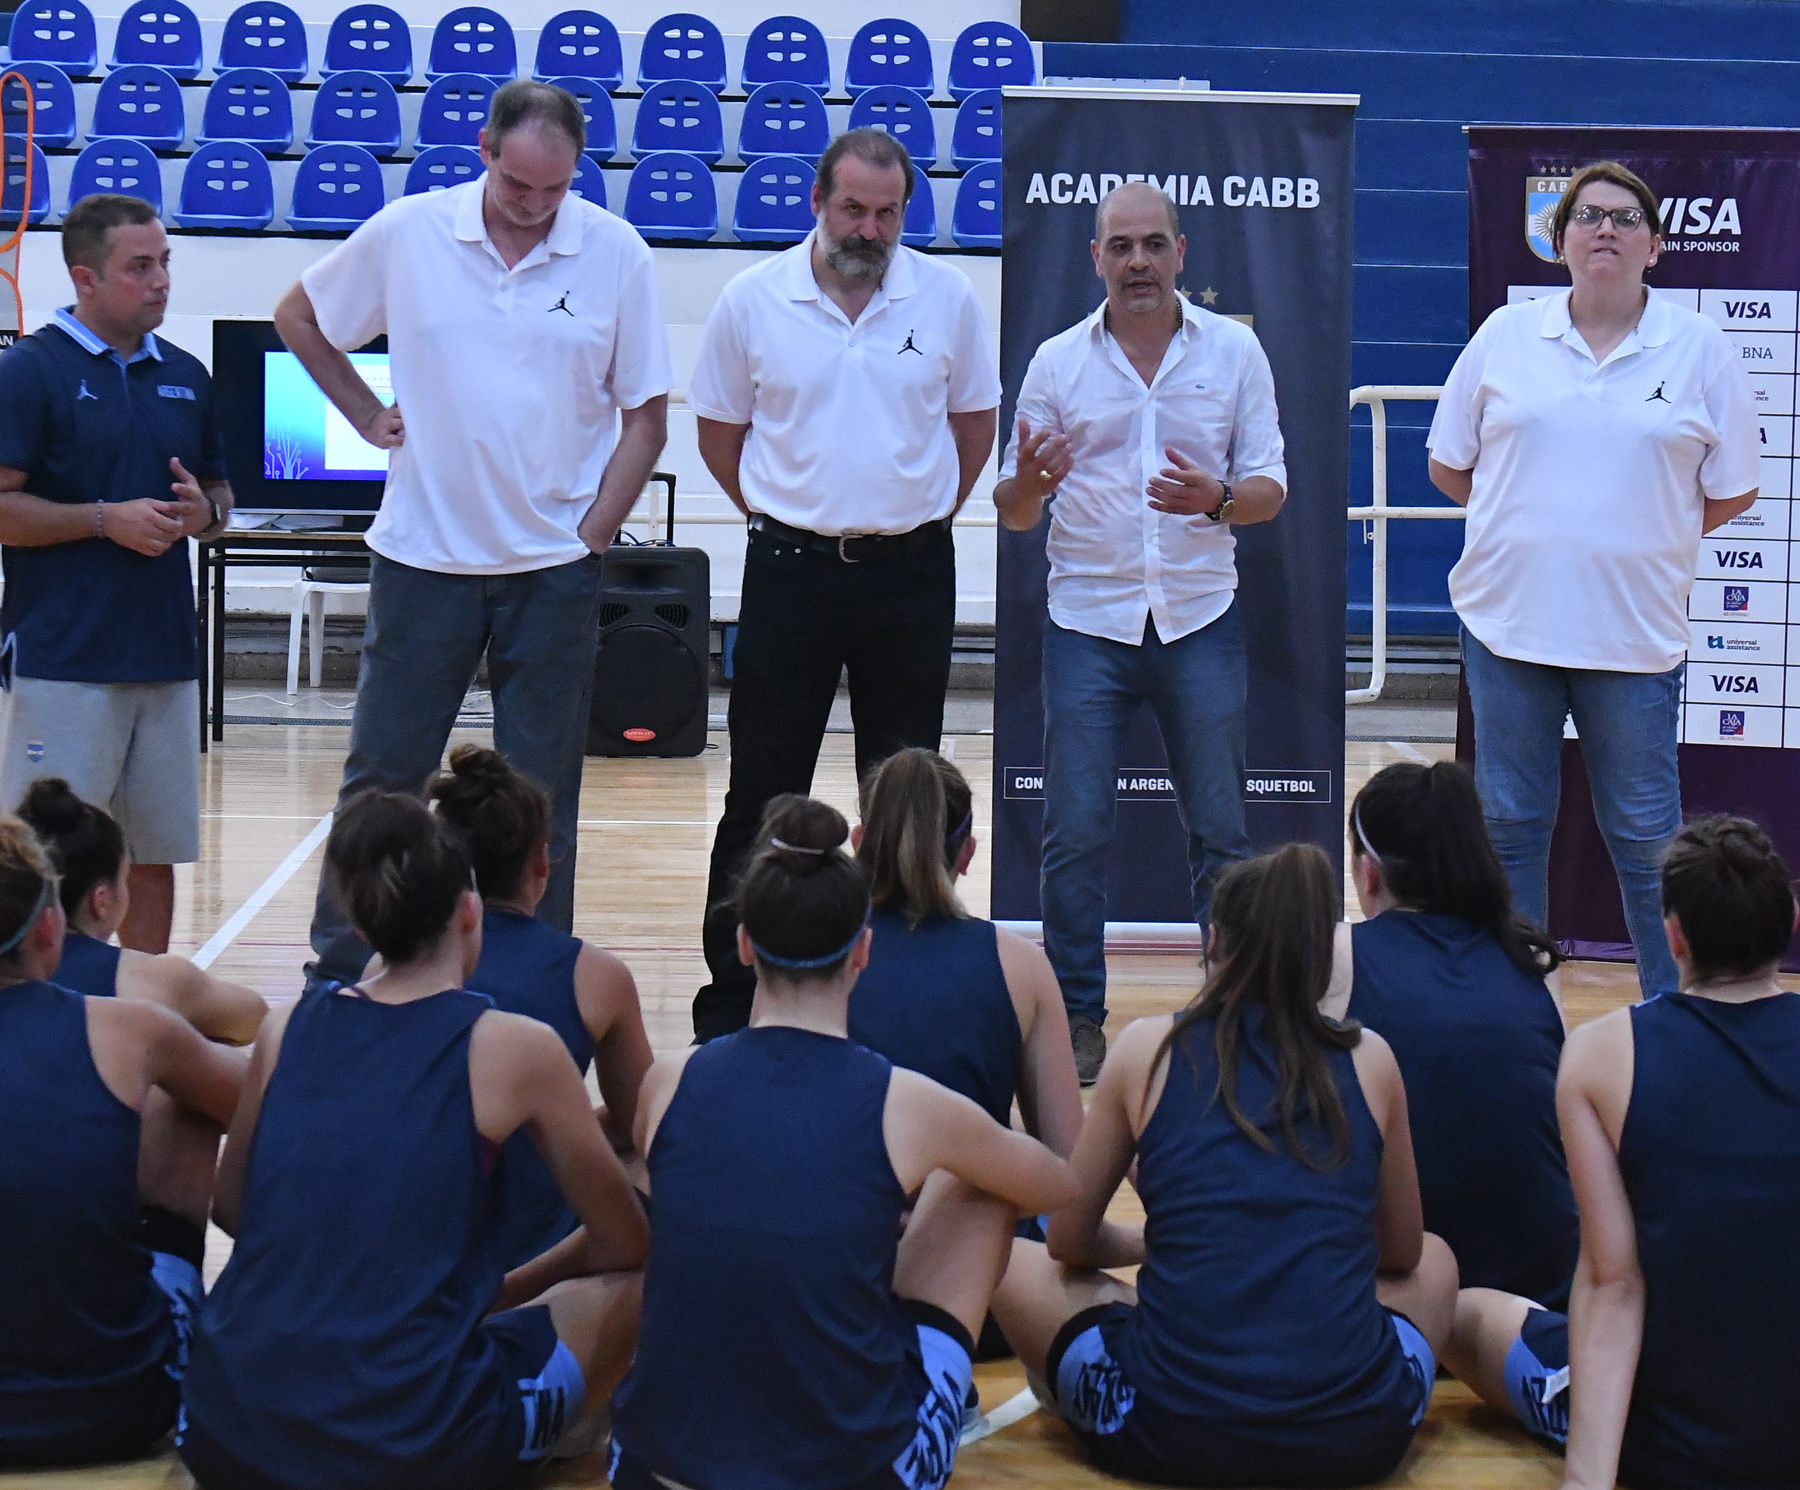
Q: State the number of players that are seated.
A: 9